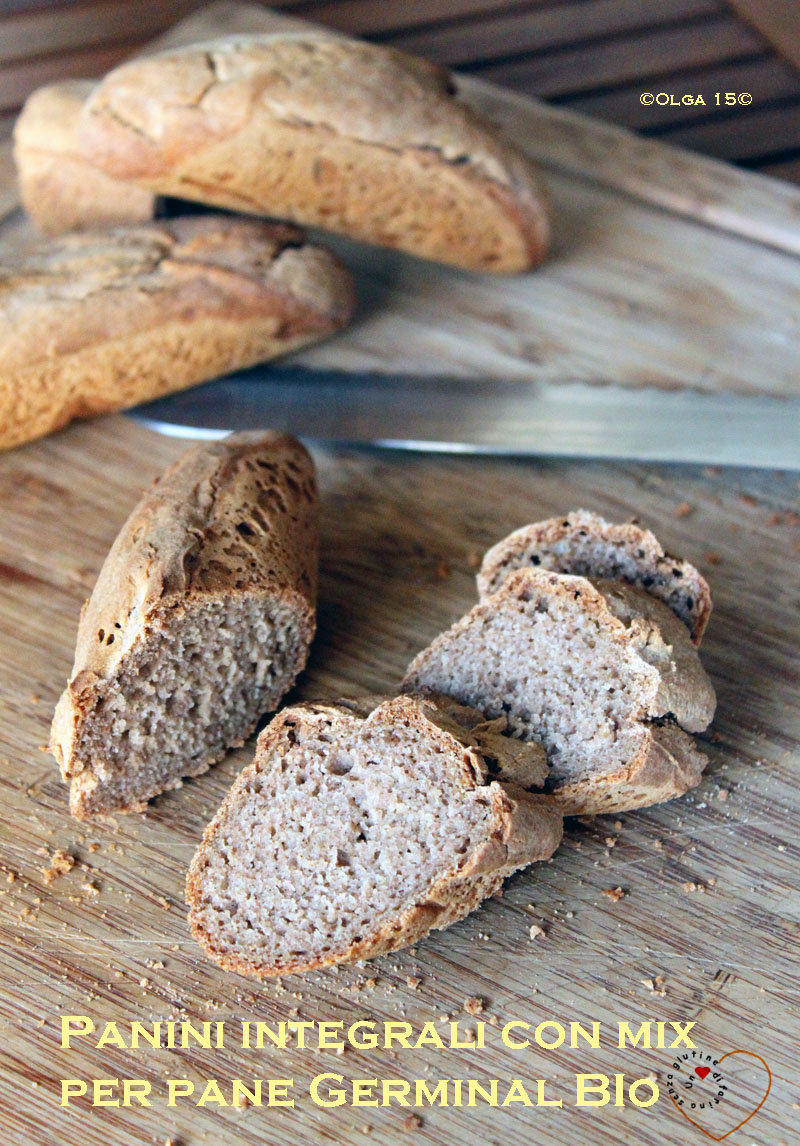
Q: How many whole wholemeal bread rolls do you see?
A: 3